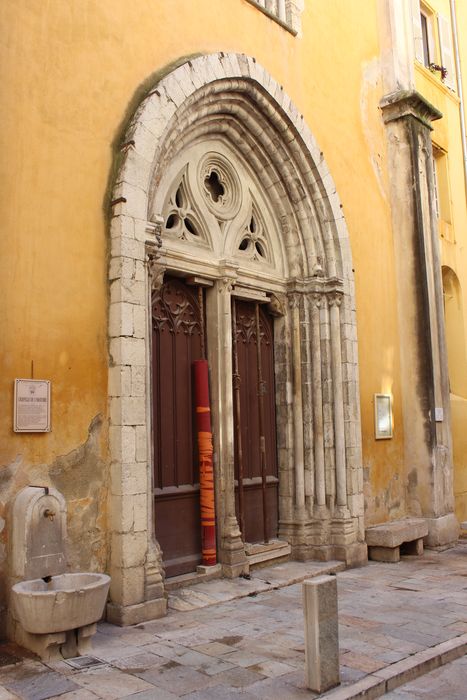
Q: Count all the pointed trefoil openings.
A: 2